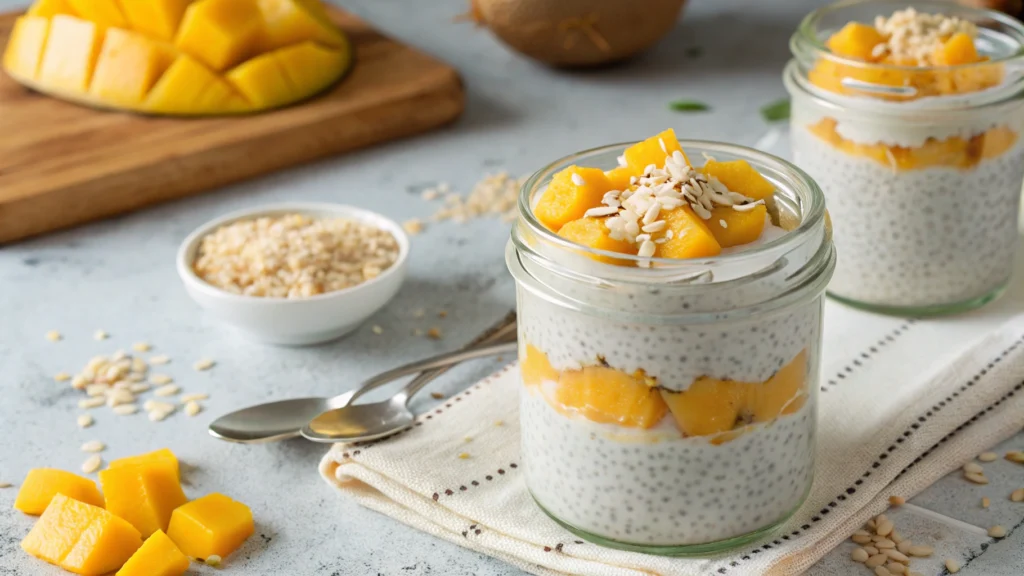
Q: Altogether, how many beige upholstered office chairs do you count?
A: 0